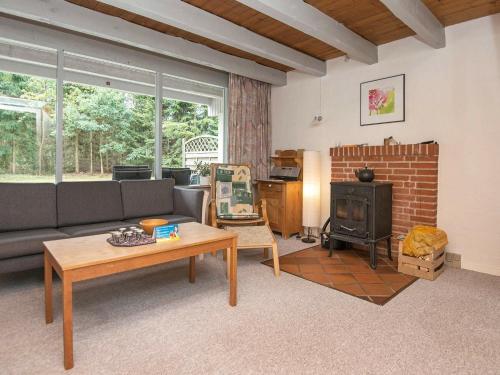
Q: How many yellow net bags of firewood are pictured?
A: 1